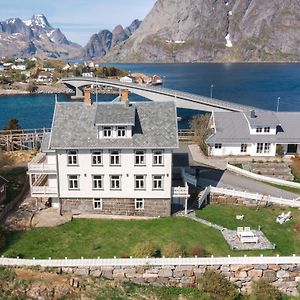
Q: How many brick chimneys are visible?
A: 2